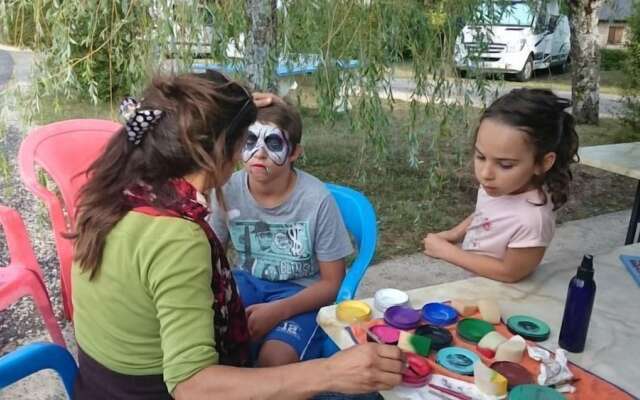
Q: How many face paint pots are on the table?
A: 12